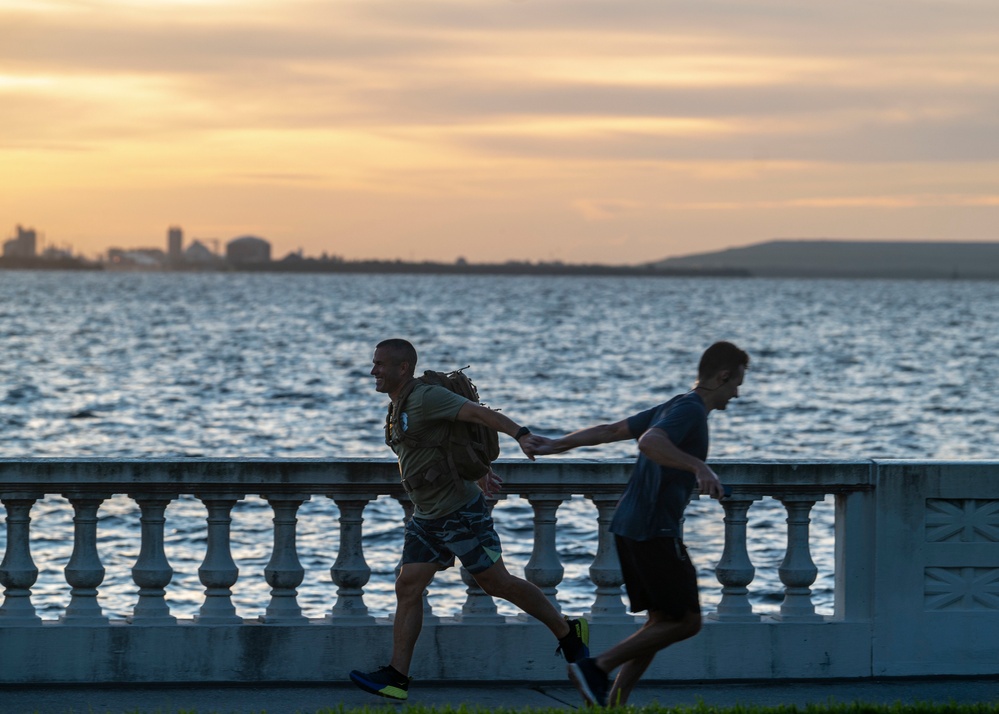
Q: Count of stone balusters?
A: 13